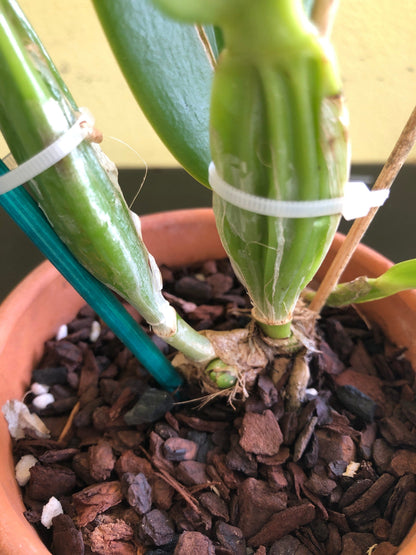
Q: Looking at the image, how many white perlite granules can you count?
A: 7